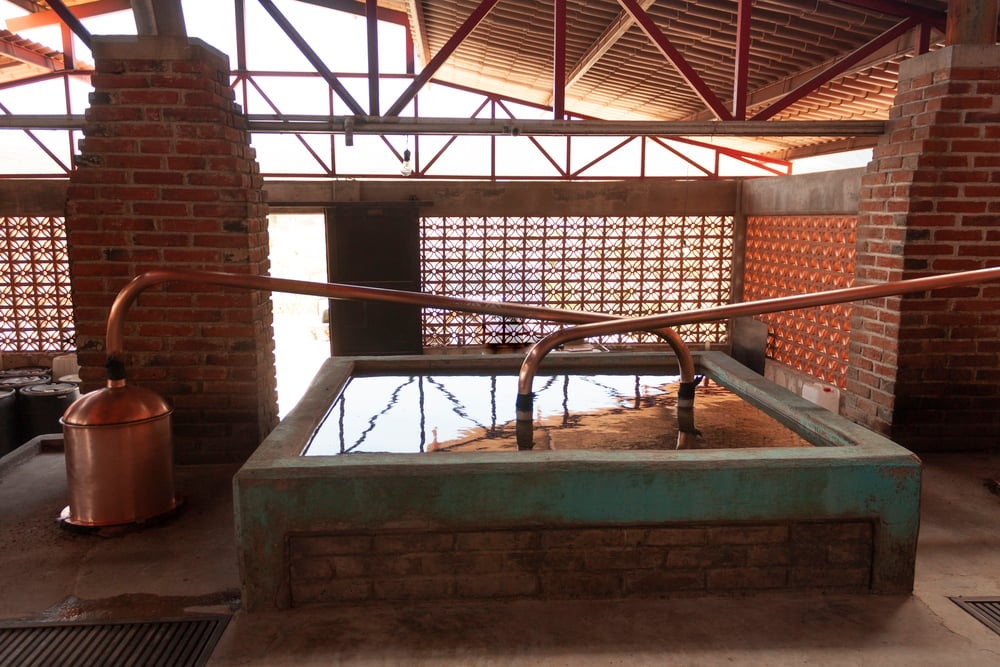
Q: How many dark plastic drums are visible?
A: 4